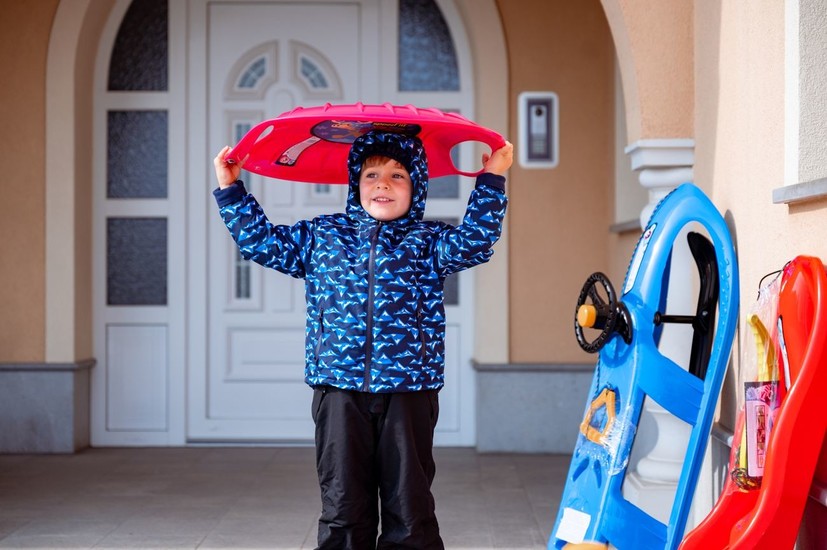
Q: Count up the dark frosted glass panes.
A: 6